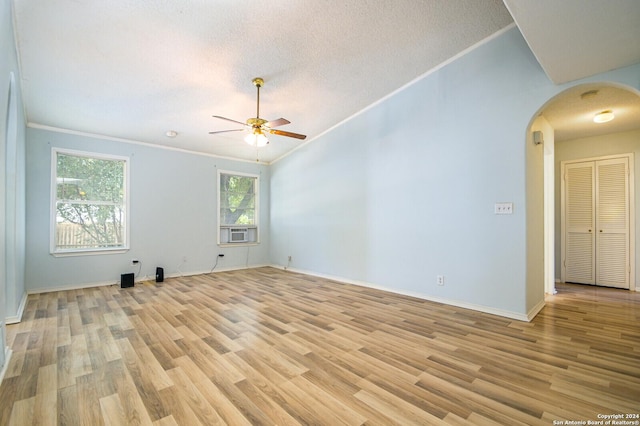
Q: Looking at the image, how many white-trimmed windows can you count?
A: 2